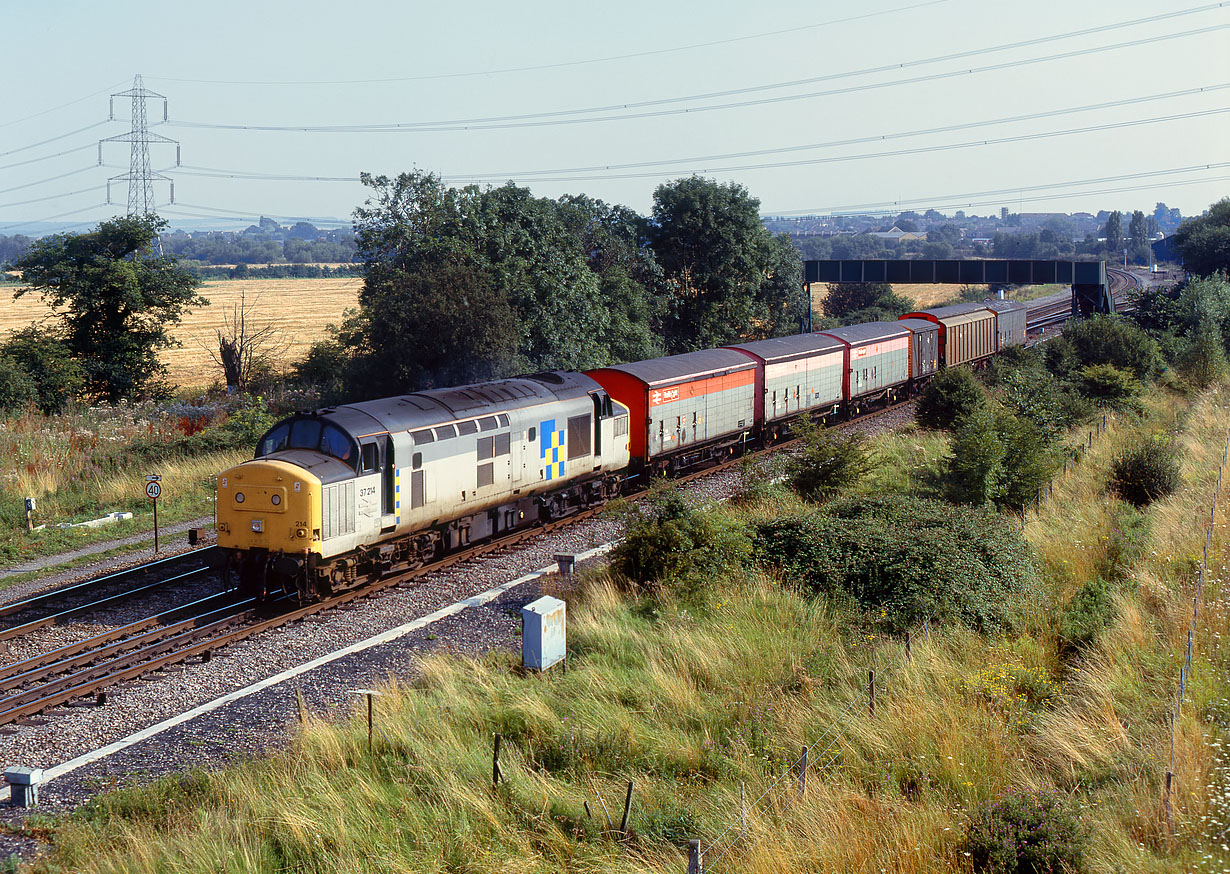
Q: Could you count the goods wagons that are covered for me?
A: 6